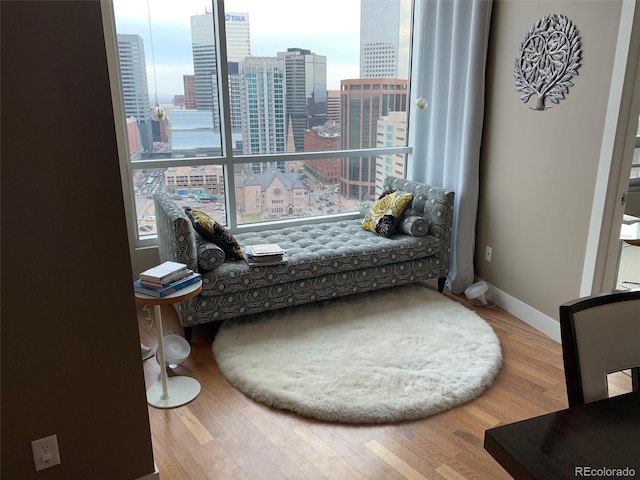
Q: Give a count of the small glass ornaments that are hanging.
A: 2